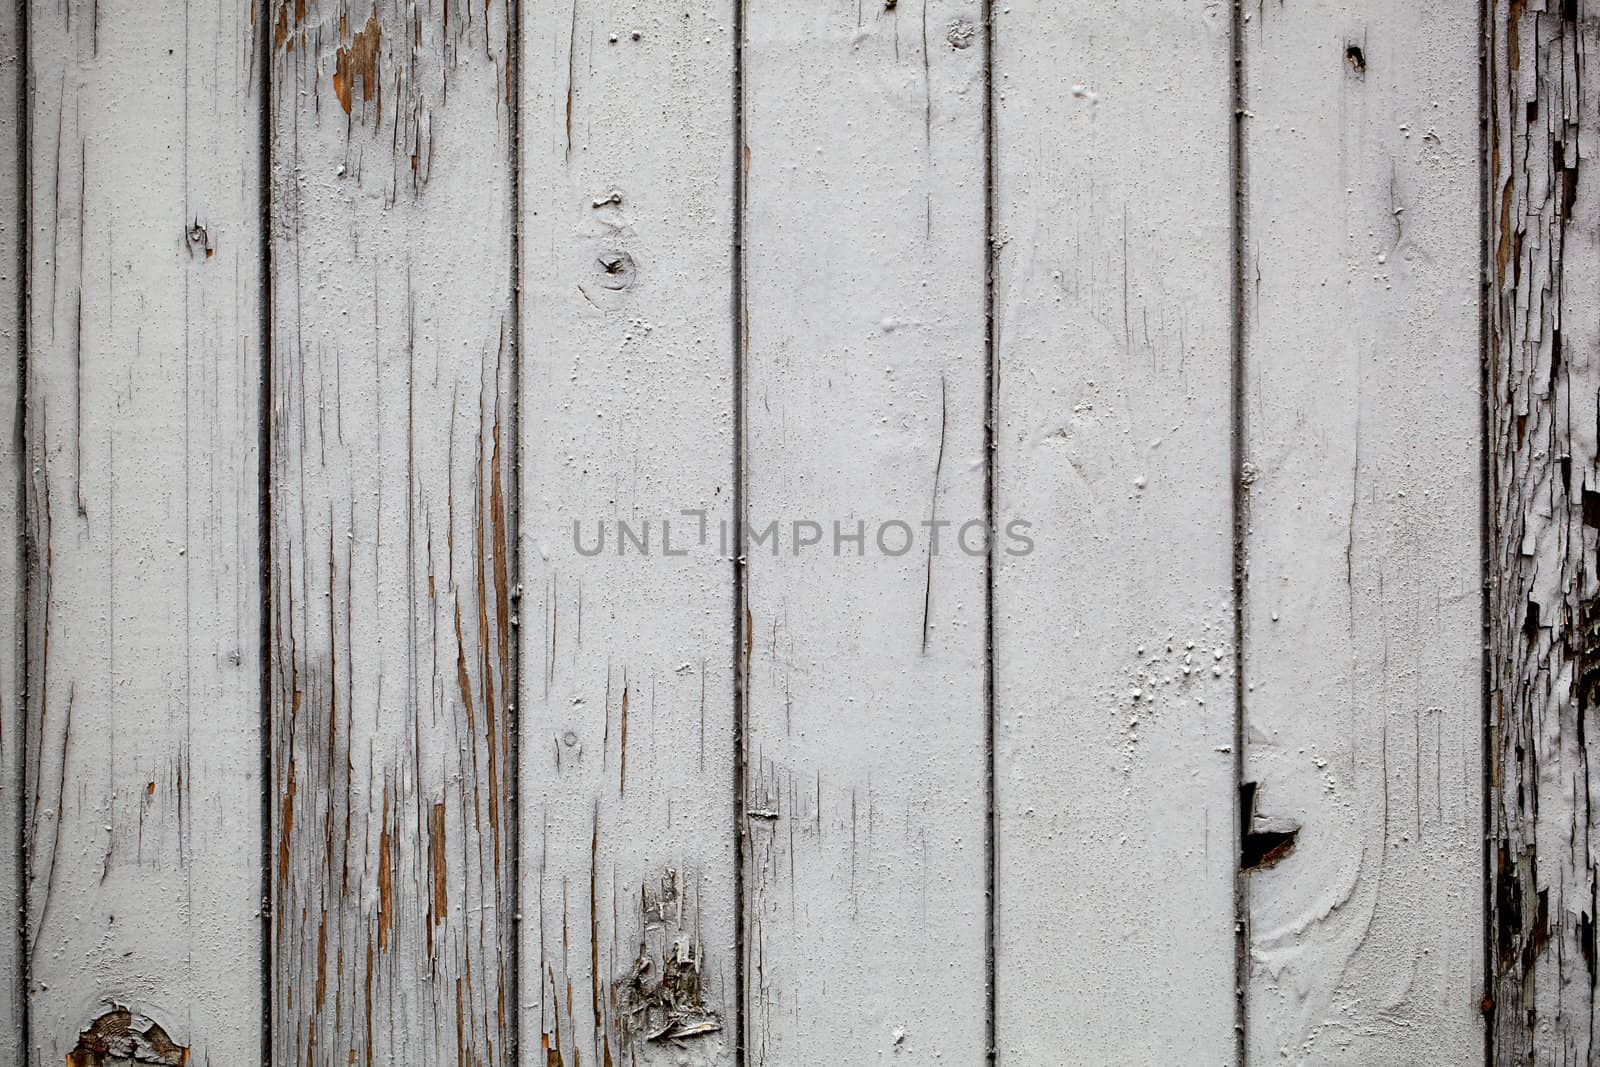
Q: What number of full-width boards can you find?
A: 6